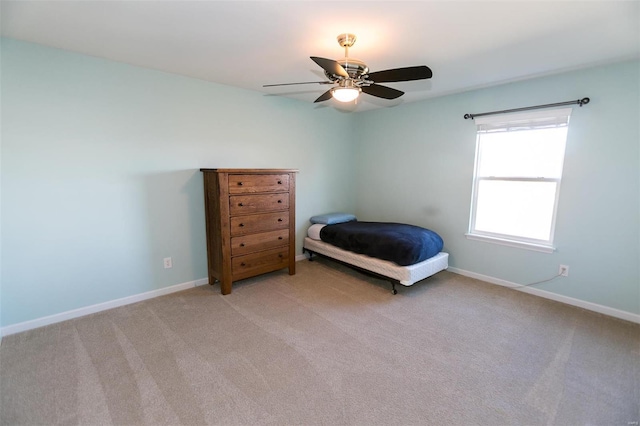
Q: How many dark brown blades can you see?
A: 5